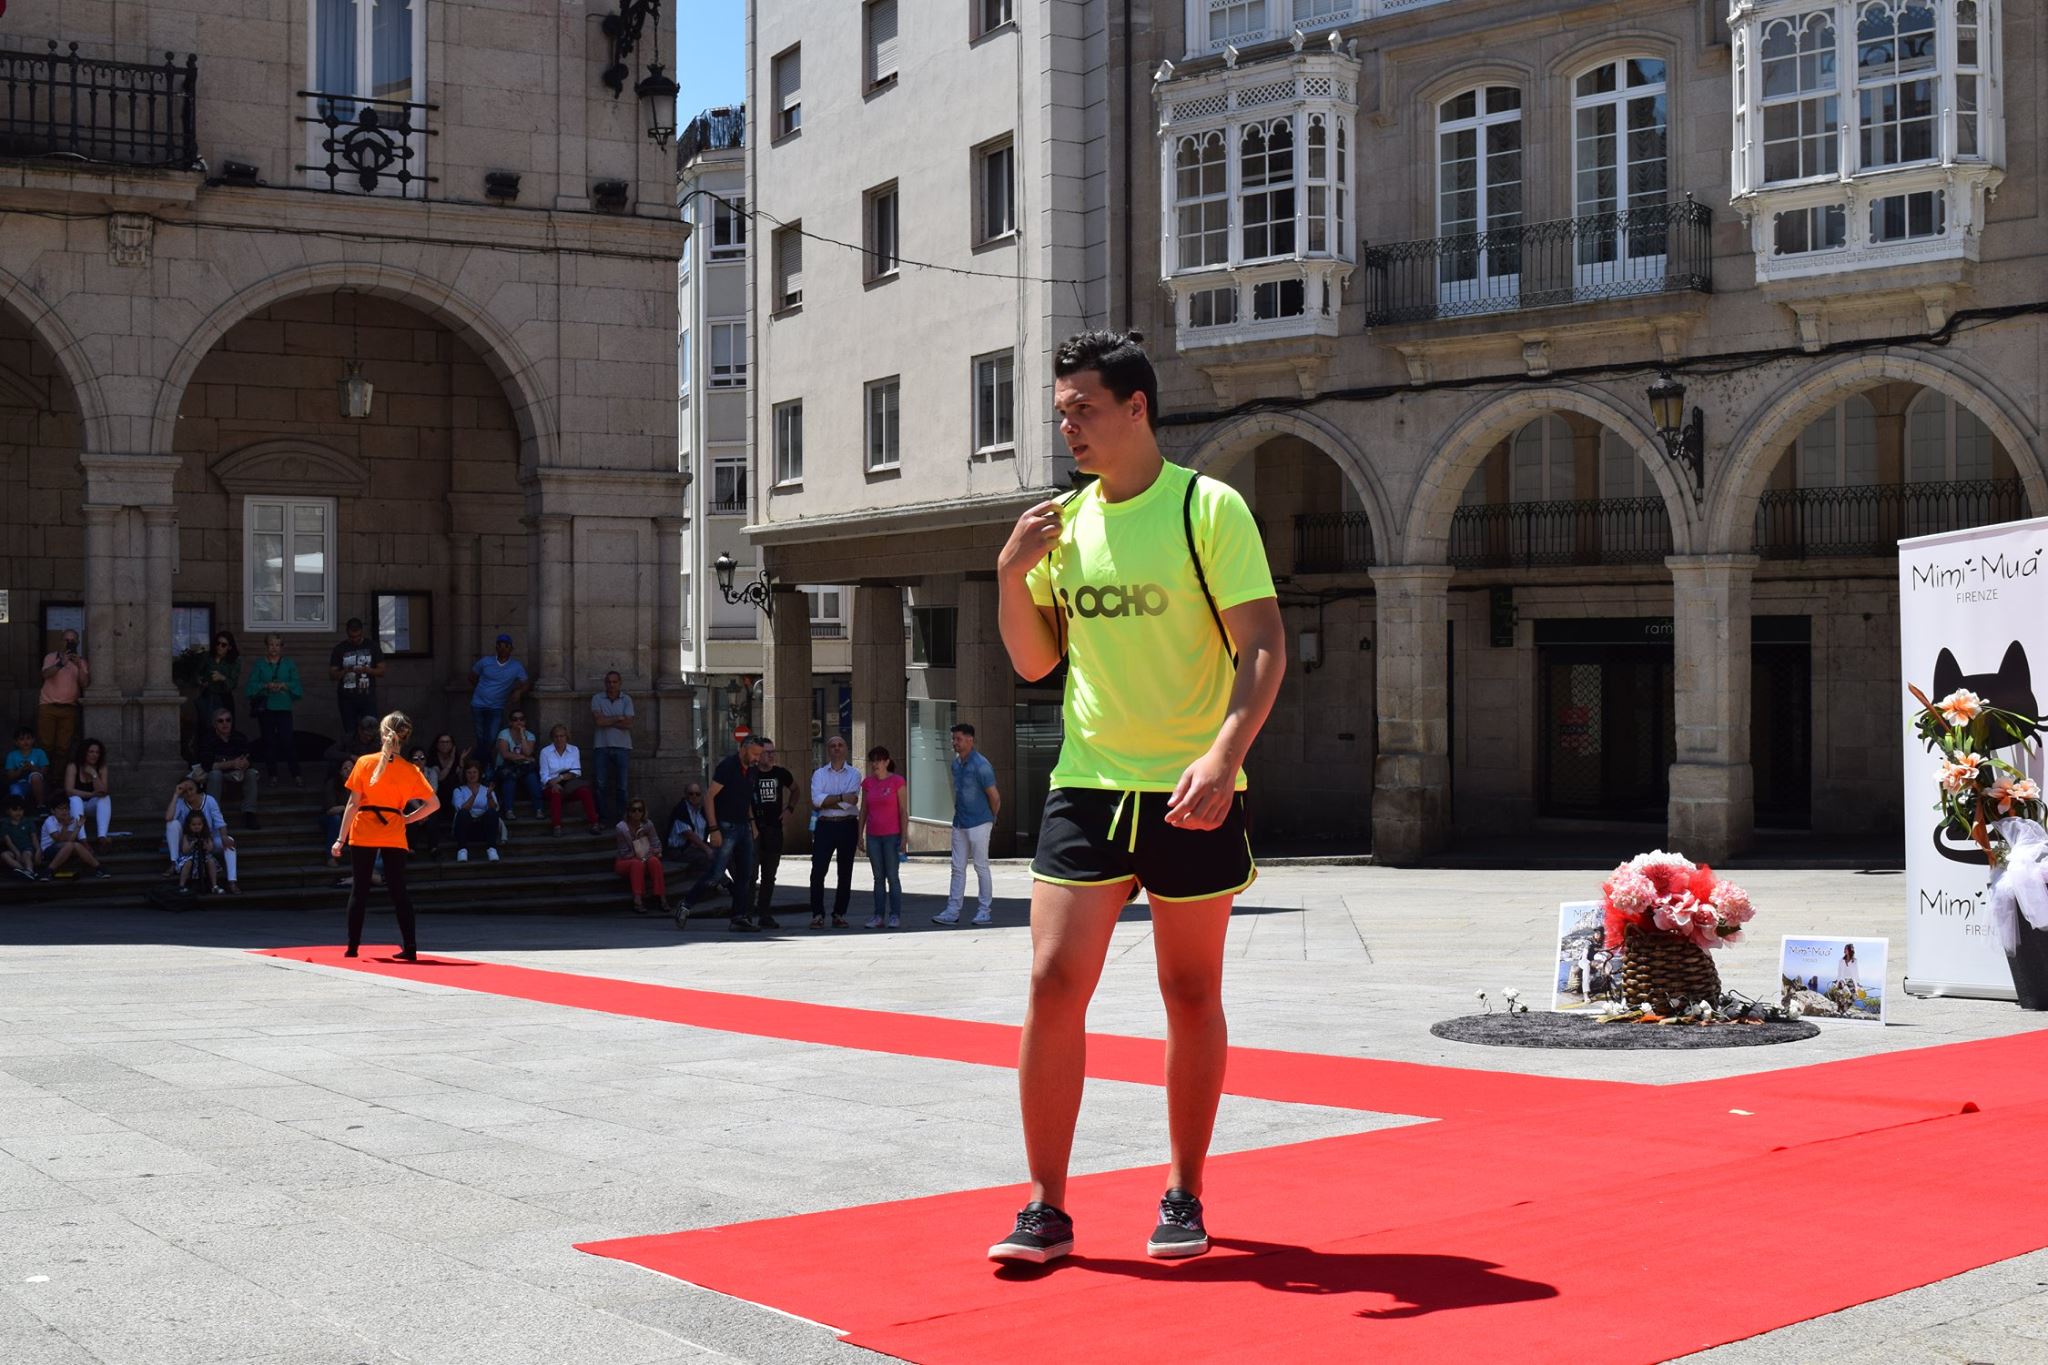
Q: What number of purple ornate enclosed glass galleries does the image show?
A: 0